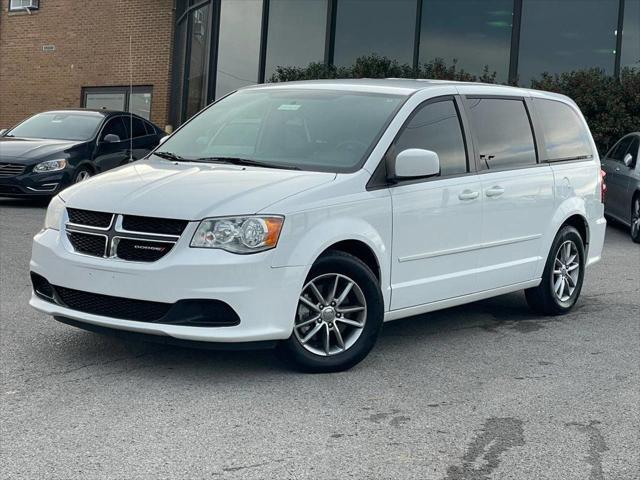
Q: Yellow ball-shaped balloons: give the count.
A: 0